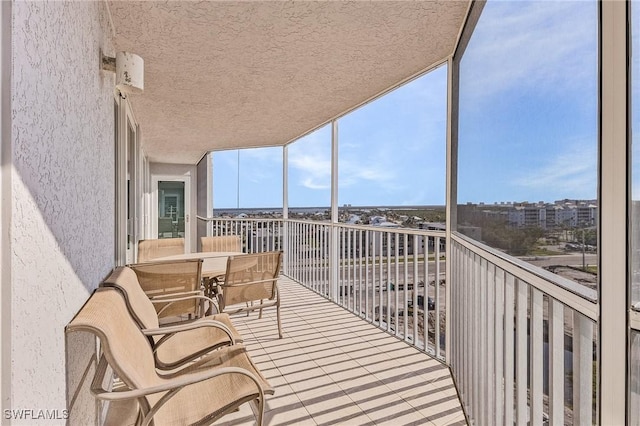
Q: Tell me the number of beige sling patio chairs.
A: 6